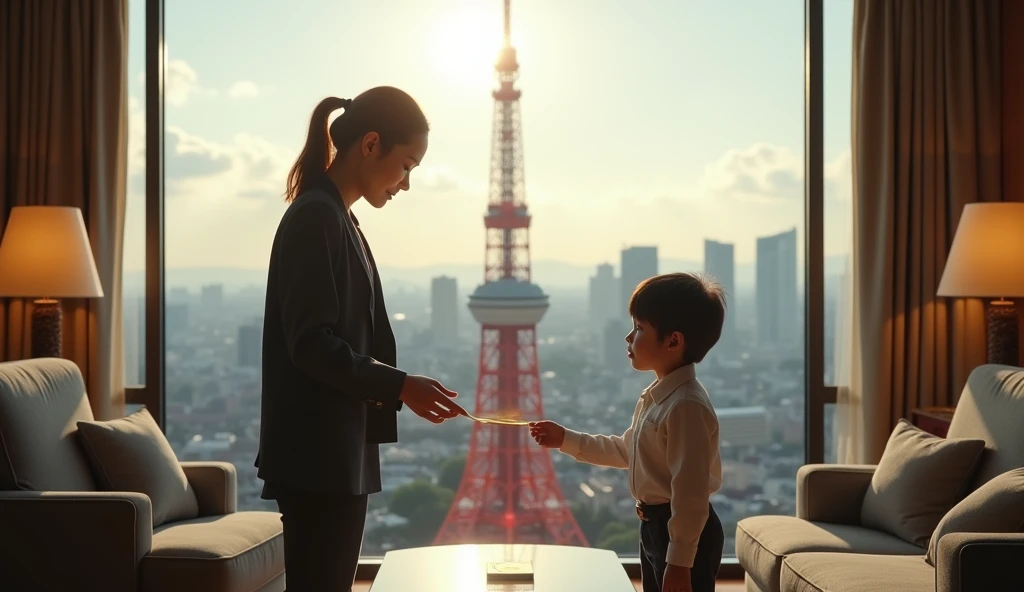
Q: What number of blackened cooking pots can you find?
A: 0